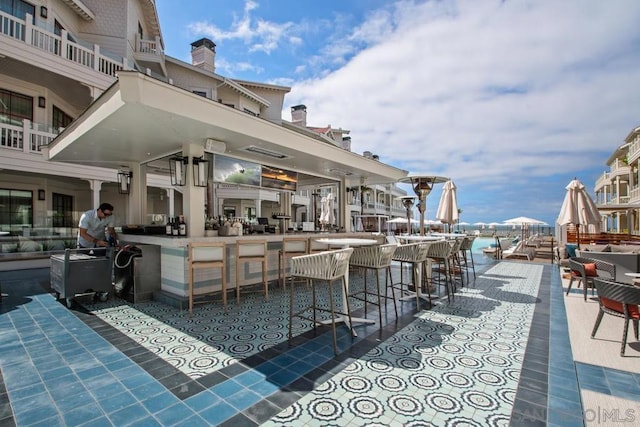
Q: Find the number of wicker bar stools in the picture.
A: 6